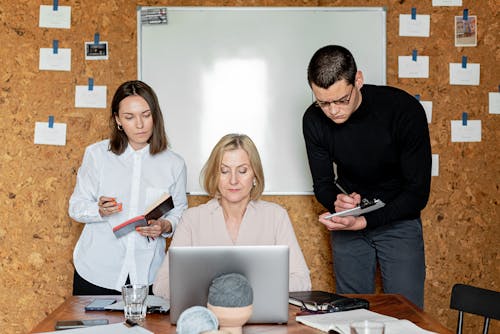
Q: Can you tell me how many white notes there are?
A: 12